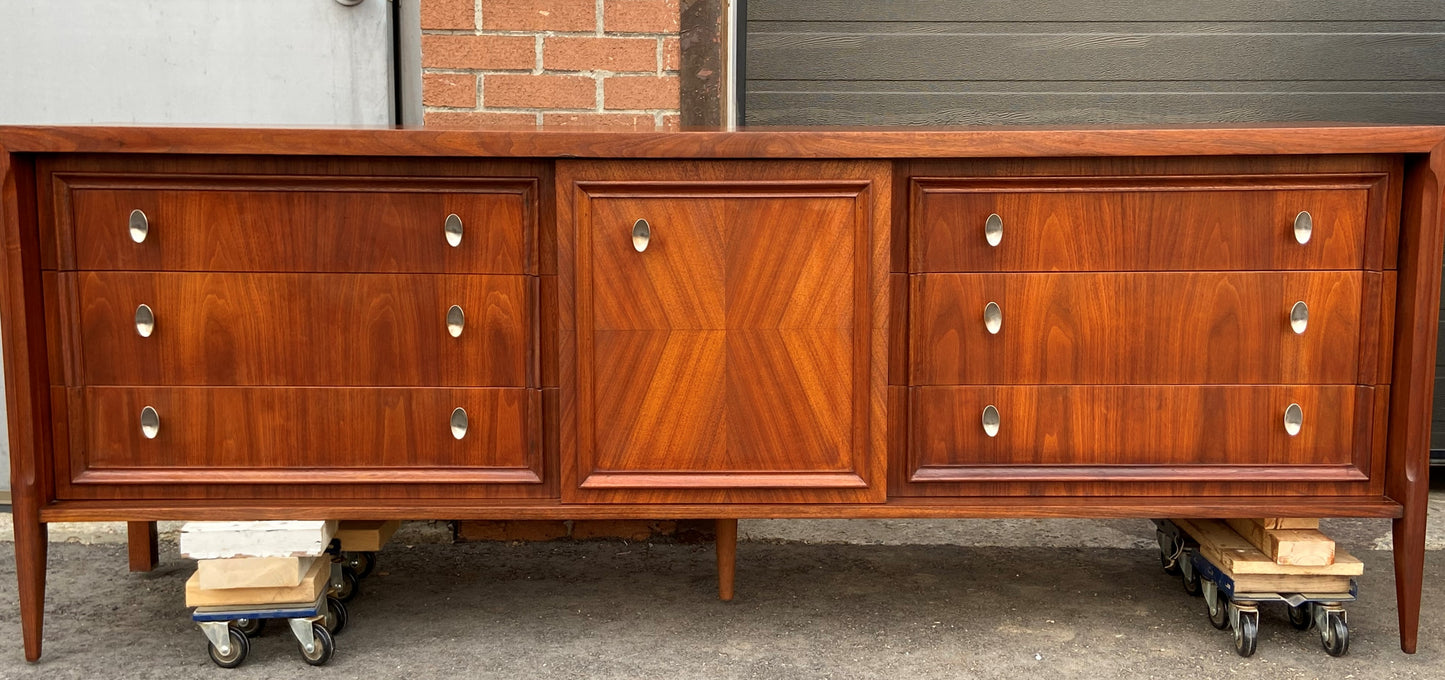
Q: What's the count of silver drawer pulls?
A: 13